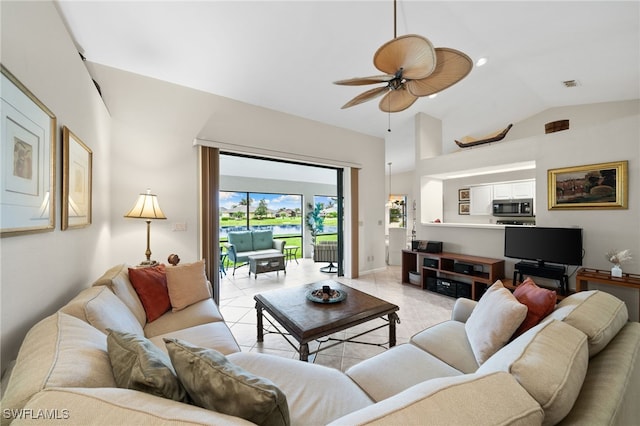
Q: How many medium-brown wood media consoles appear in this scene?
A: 1